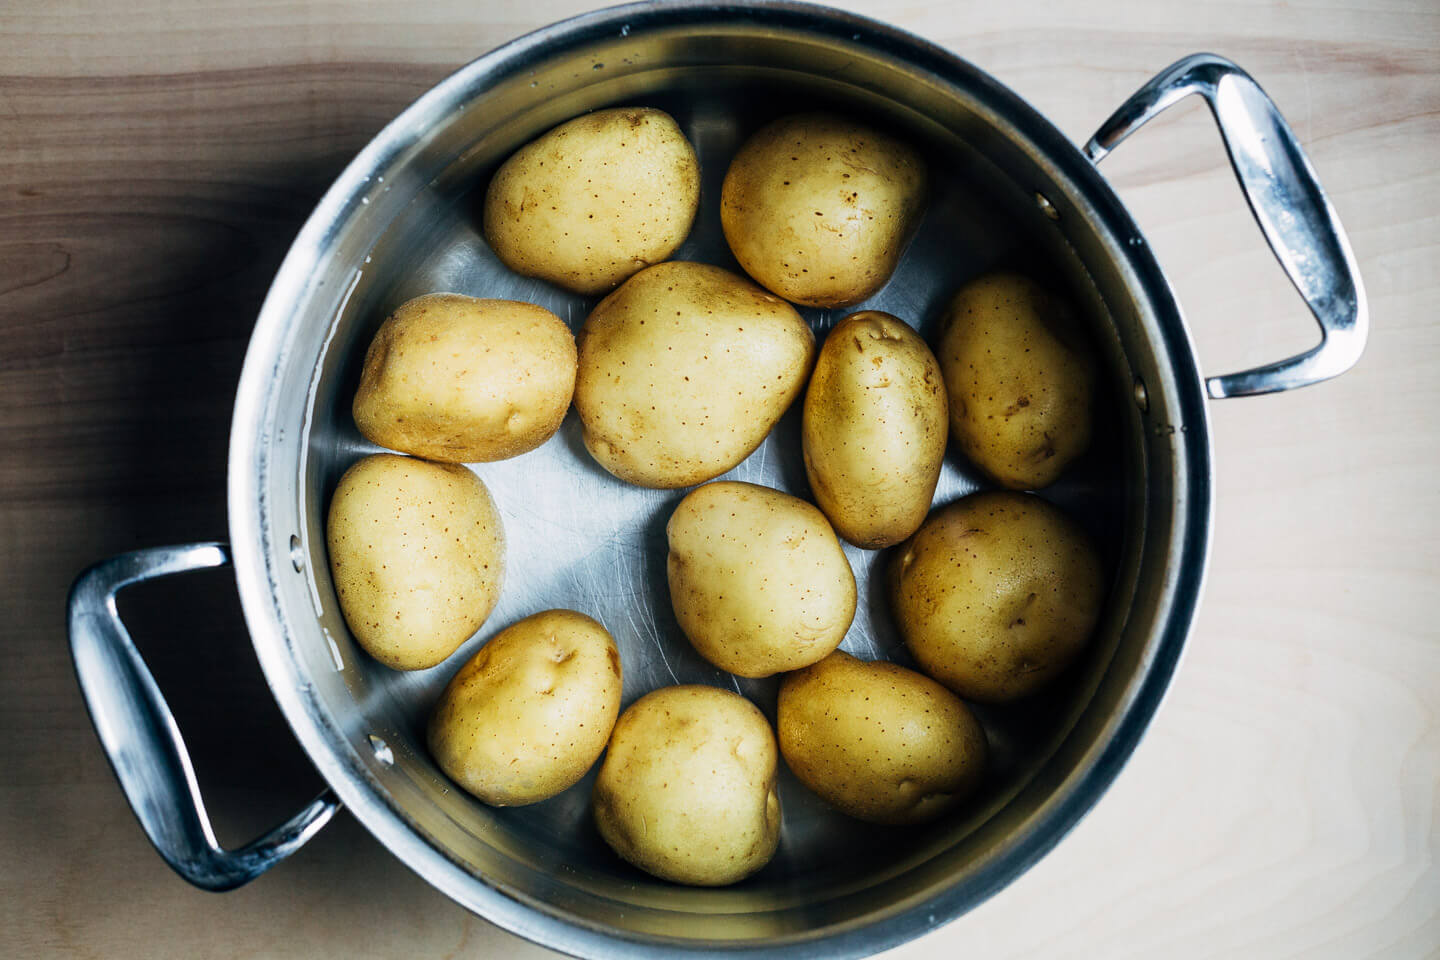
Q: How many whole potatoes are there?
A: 12